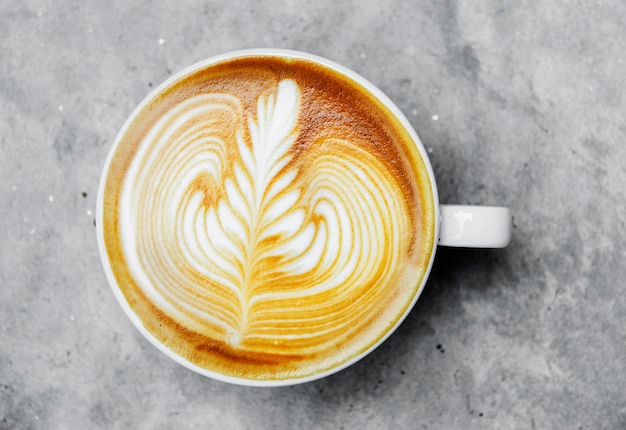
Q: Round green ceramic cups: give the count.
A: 0